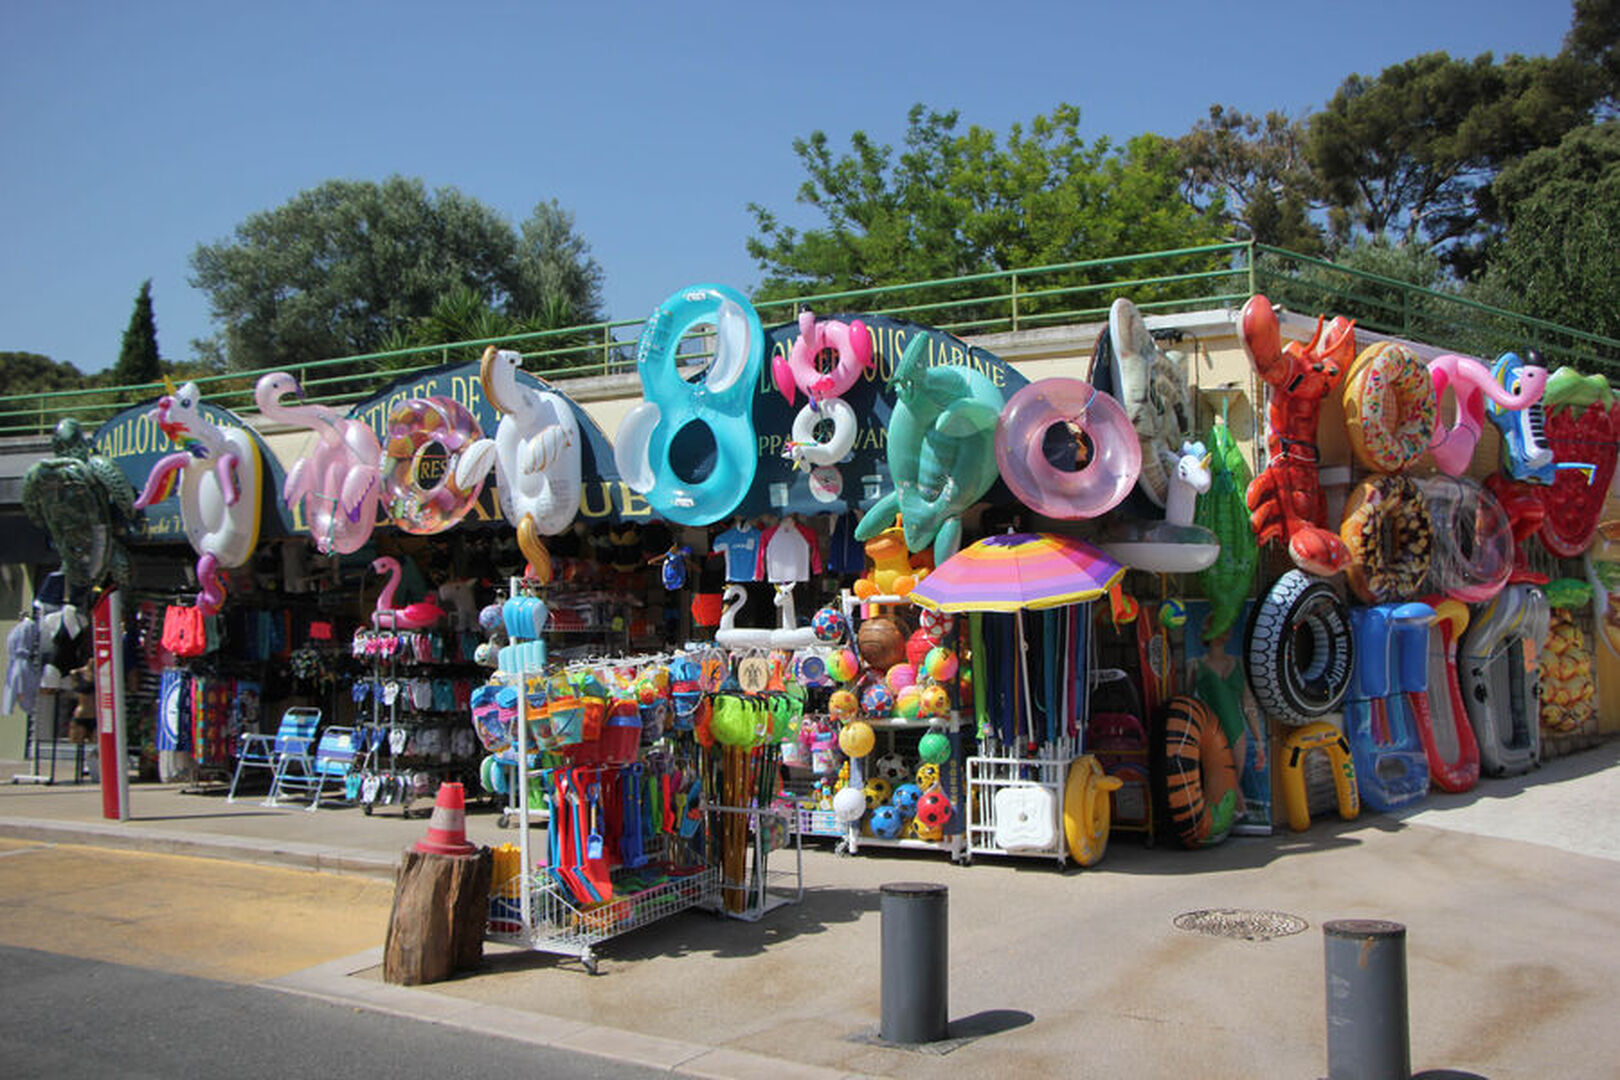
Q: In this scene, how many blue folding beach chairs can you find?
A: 2